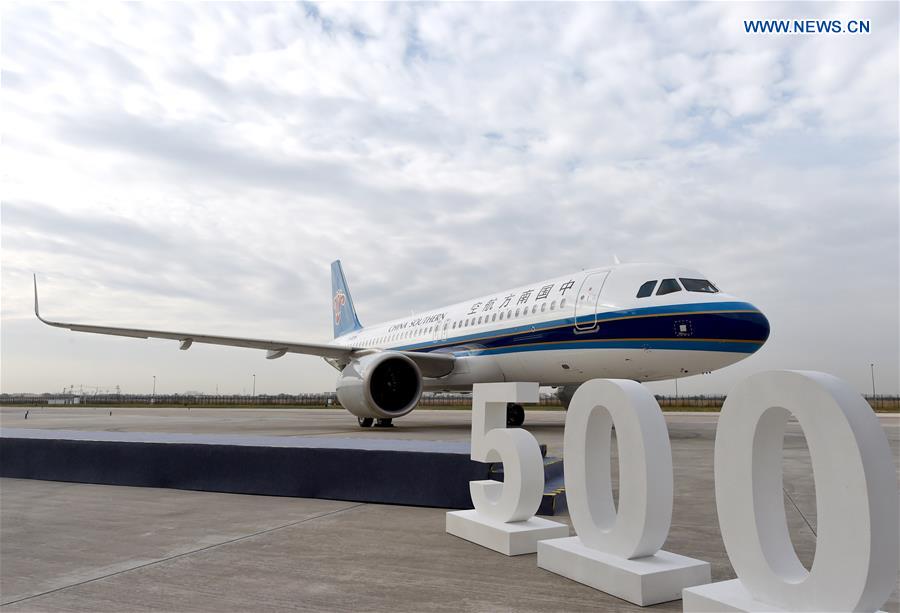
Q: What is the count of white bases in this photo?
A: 3